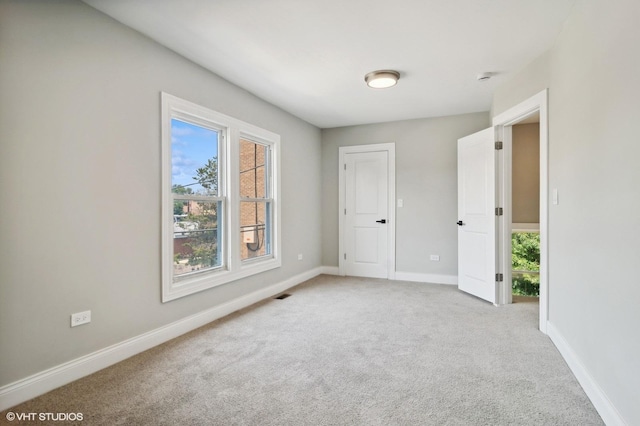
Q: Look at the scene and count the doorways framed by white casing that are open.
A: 1